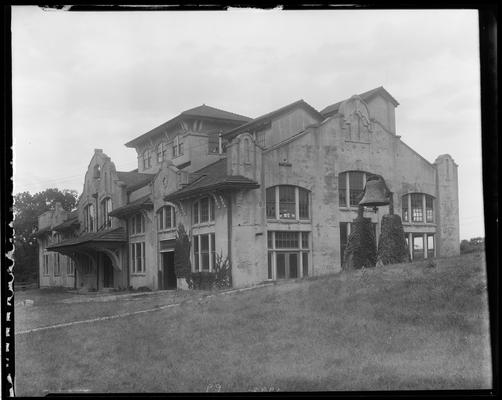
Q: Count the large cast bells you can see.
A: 1